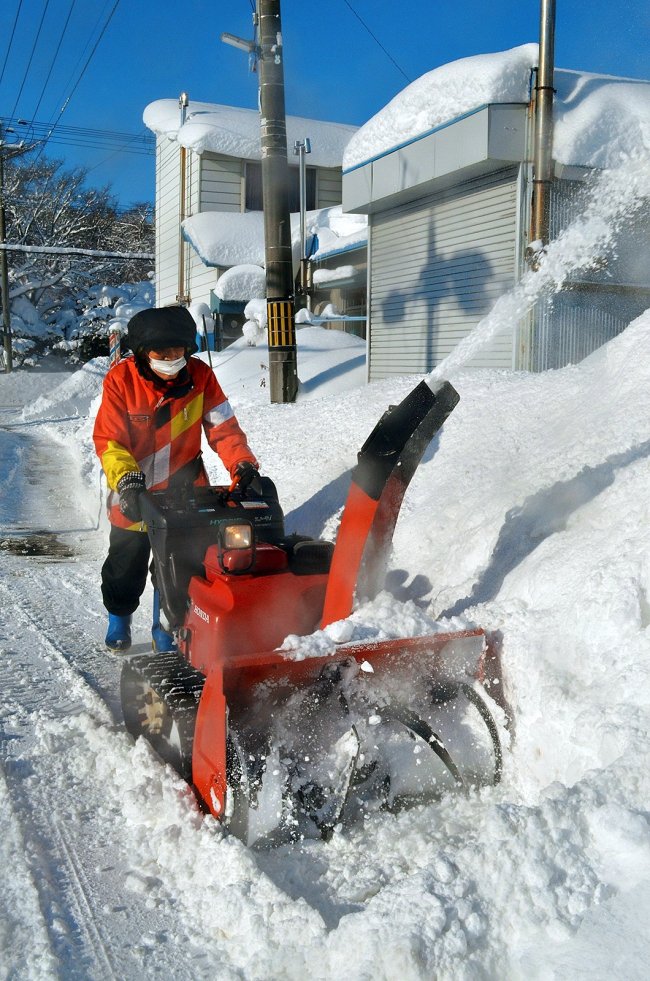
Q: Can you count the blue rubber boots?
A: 2